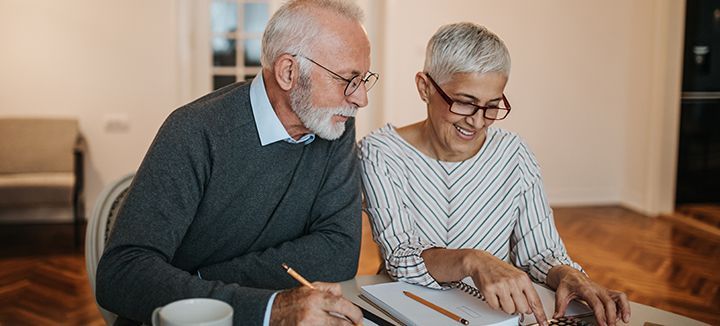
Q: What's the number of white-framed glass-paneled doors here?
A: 1